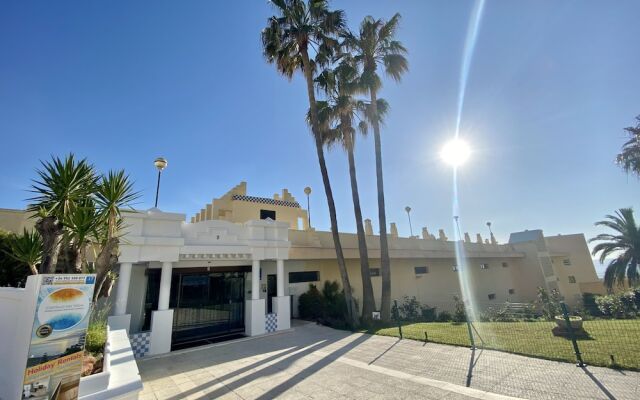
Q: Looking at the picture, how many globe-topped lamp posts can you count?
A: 5